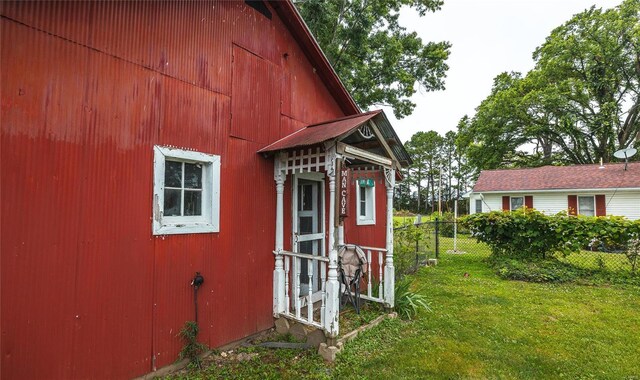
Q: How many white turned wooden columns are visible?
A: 3